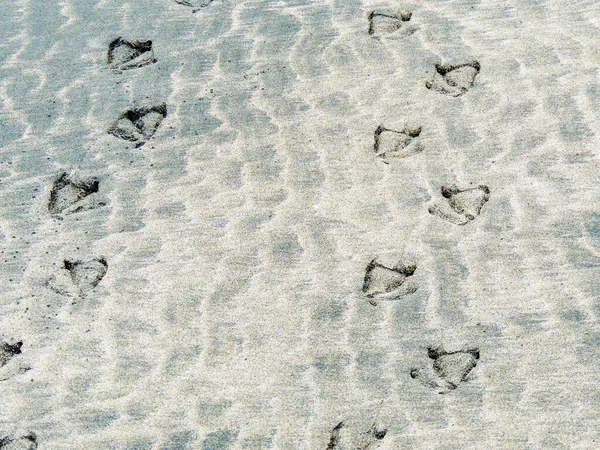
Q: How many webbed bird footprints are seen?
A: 14